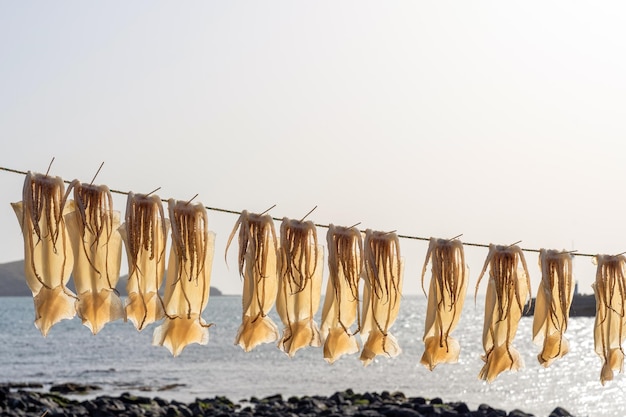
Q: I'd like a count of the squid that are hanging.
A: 12